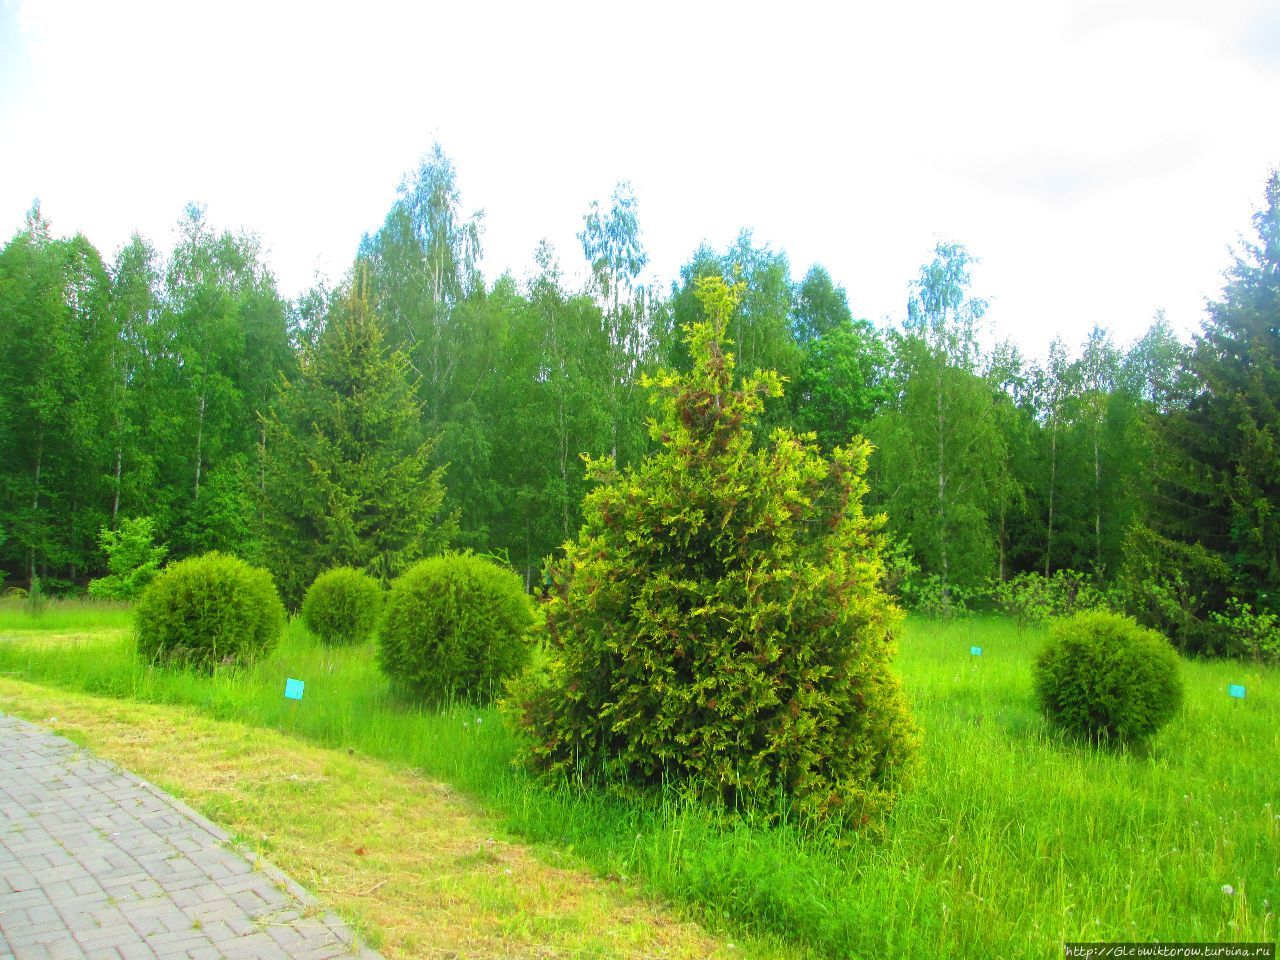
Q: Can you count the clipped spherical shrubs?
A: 4